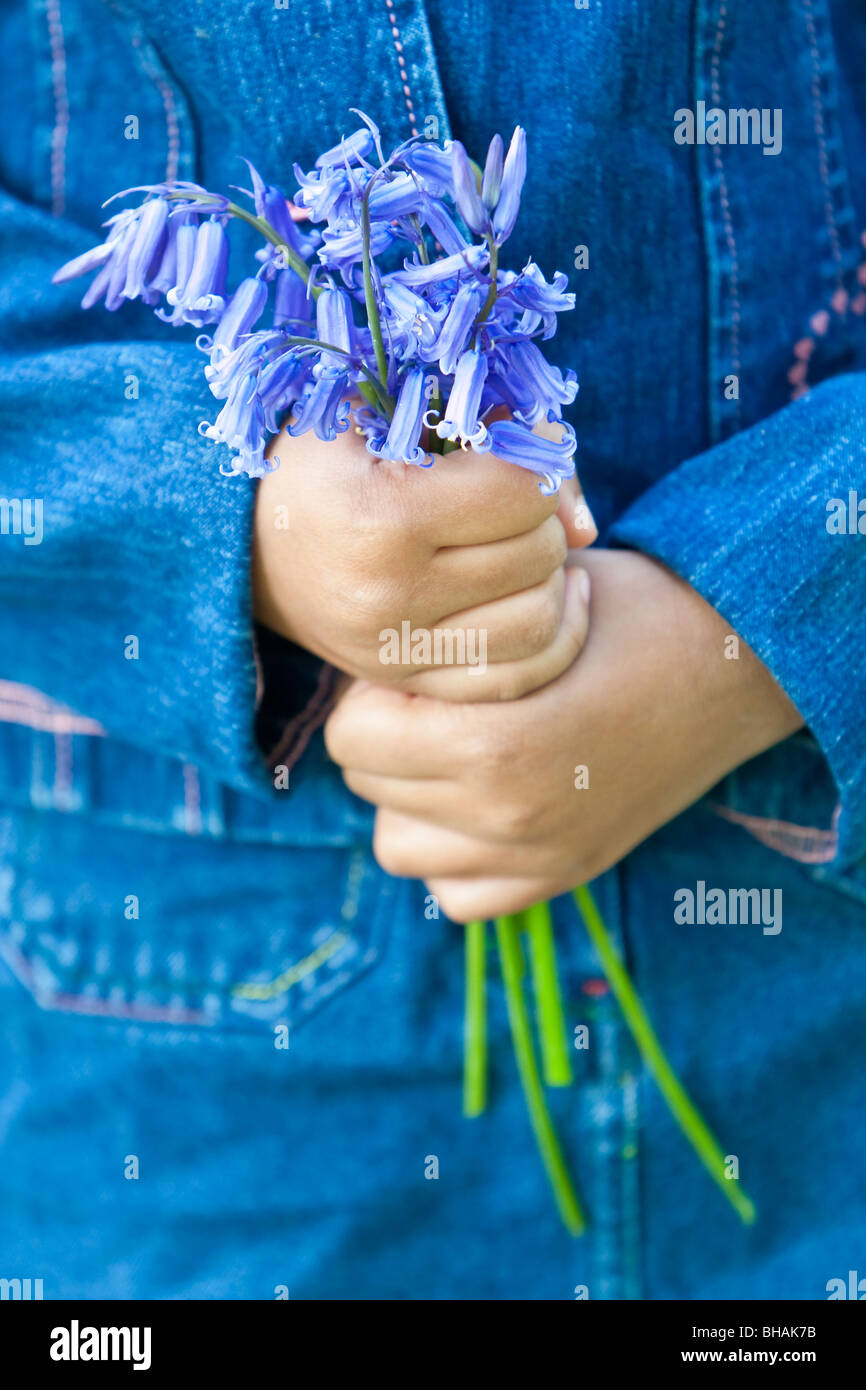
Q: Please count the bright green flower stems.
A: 4